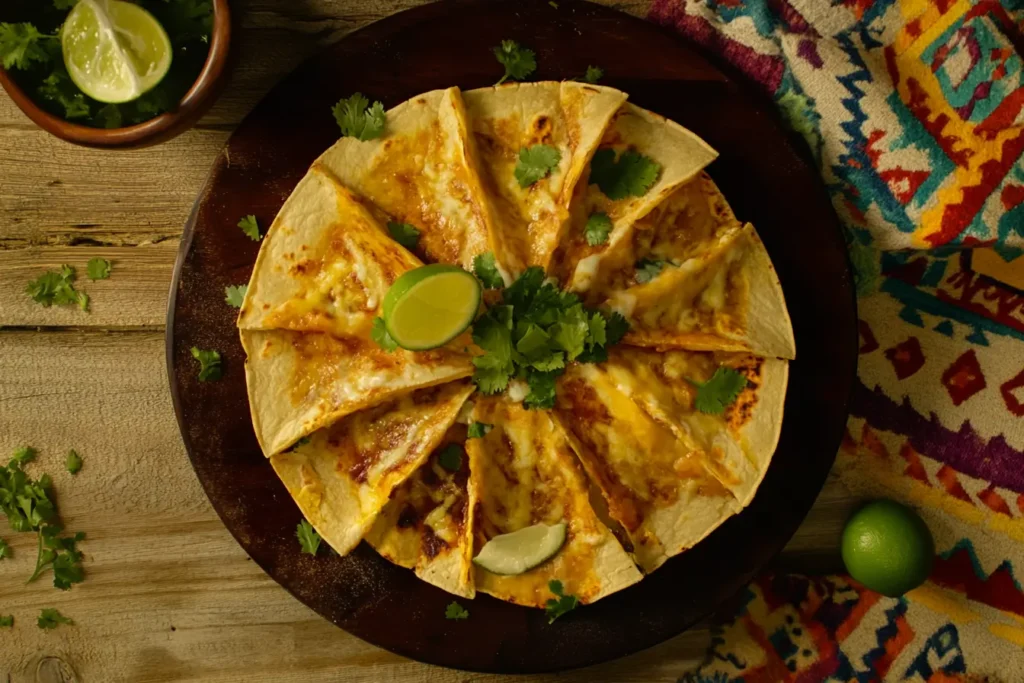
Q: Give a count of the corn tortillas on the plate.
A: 12